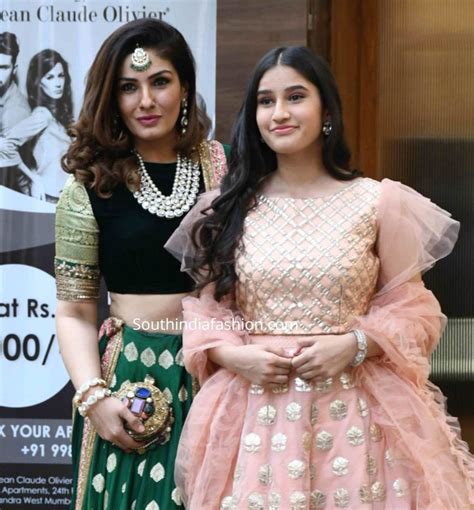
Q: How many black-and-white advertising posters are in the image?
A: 1